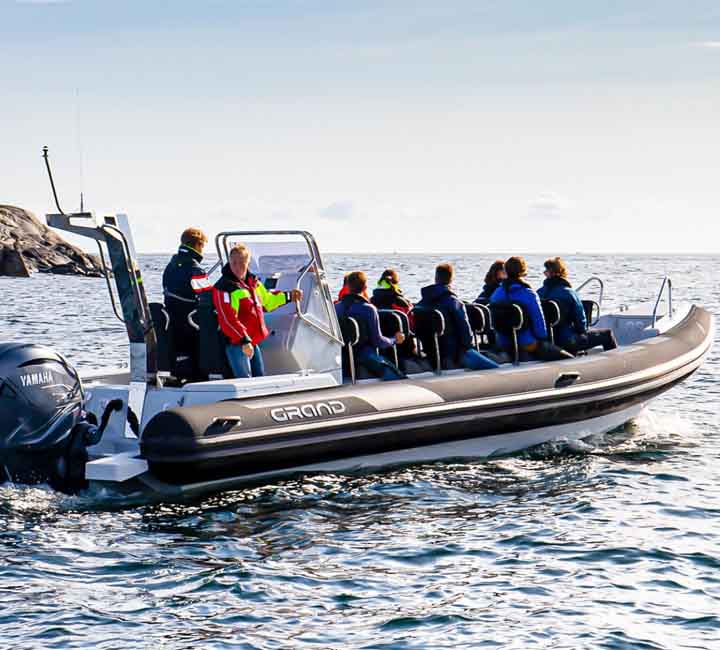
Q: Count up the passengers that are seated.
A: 7